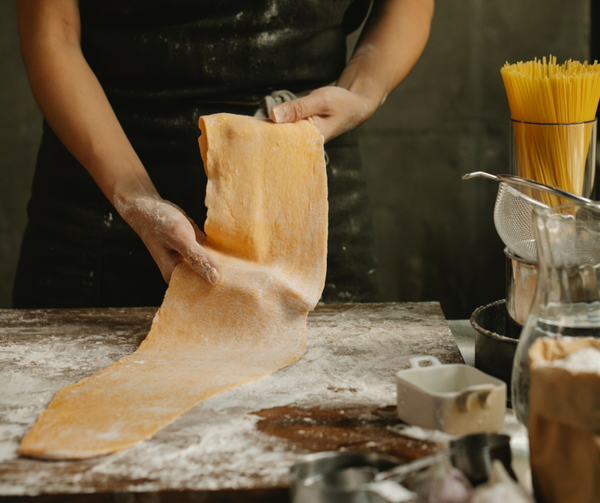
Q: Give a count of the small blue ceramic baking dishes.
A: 0